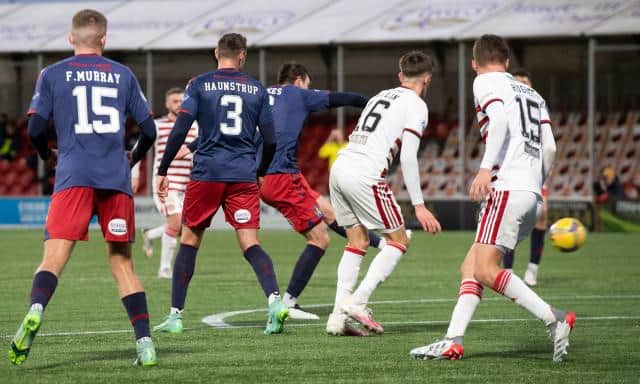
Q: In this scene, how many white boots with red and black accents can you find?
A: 2